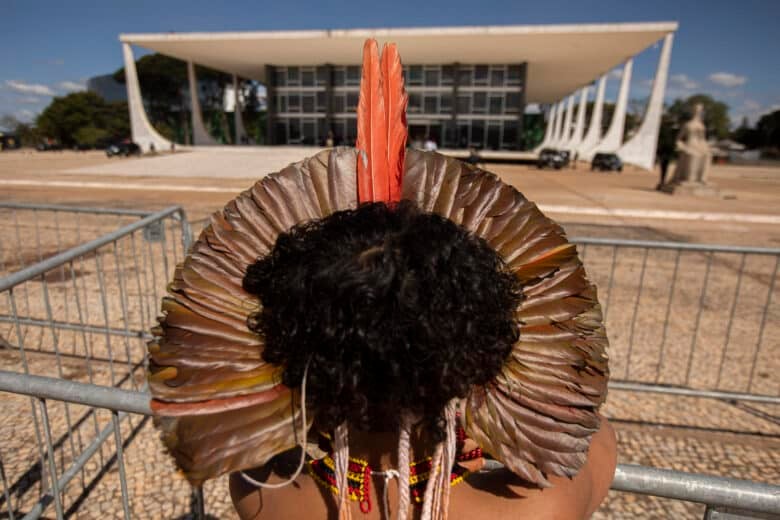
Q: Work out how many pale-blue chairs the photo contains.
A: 0